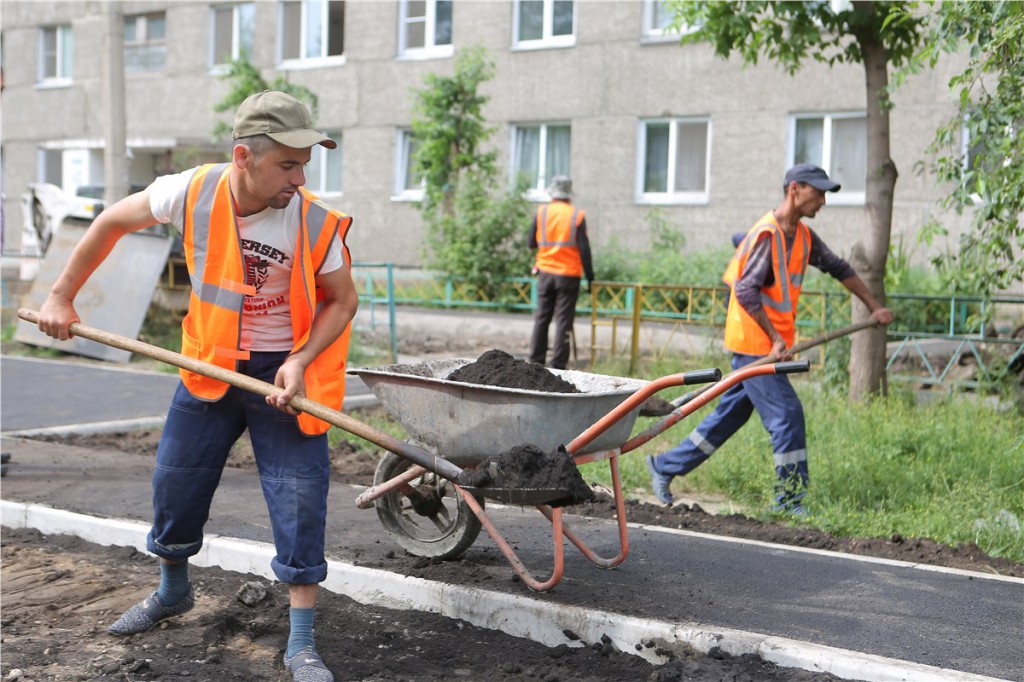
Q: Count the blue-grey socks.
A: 2